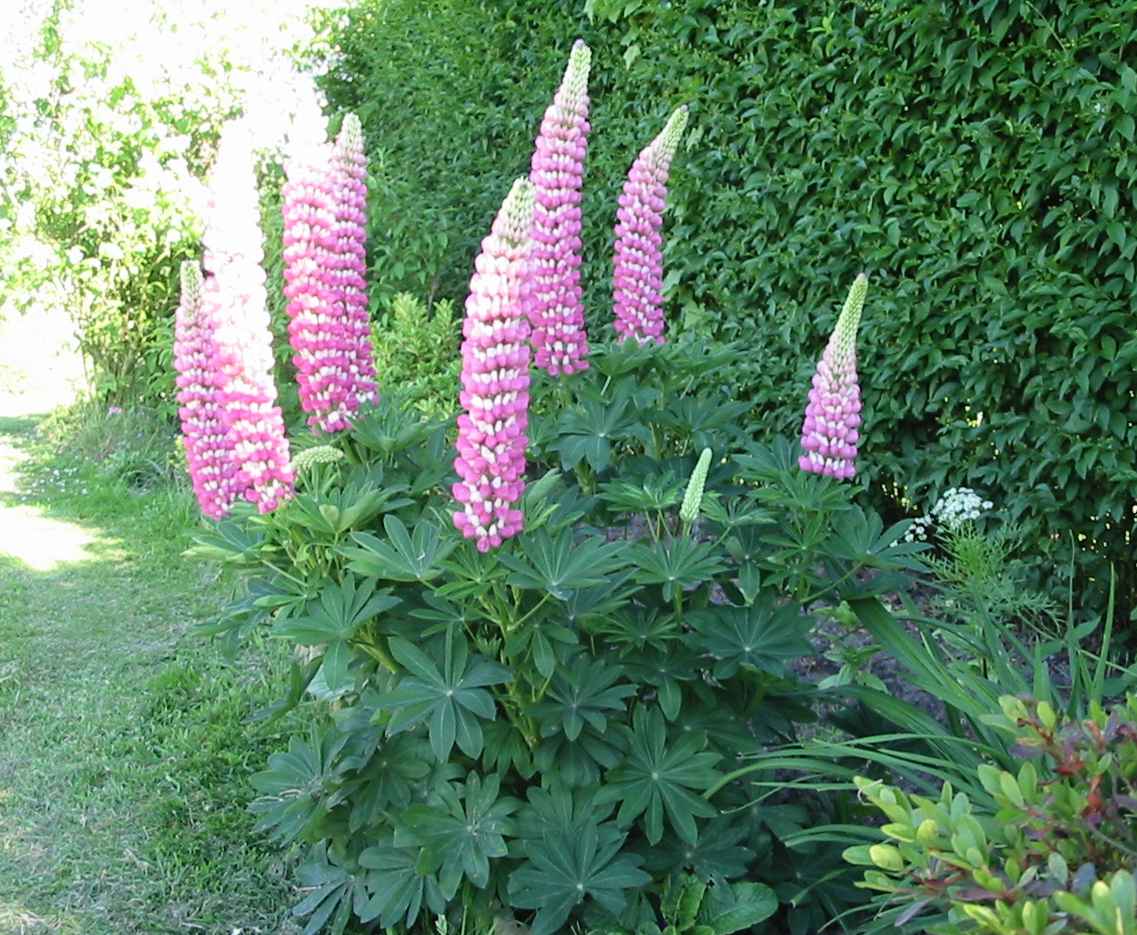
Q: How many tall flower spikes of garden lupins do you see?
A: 8